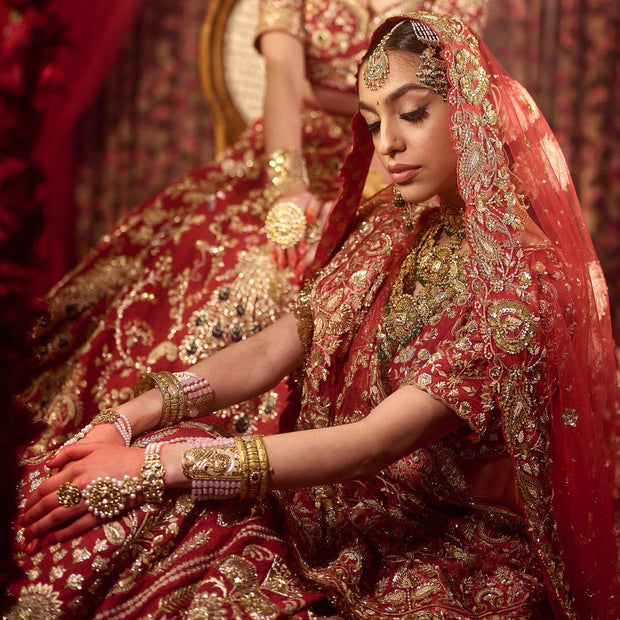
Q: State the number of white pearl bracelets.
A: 2